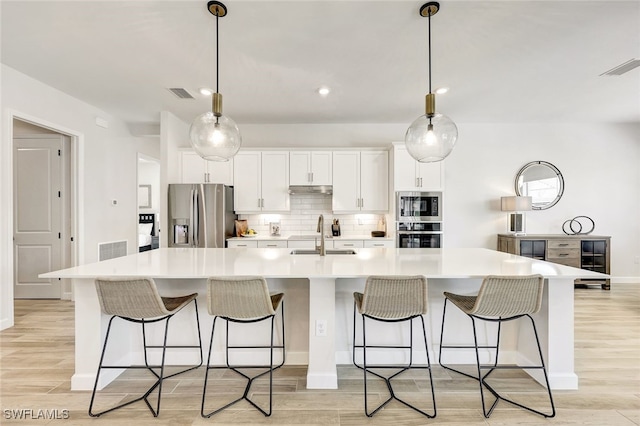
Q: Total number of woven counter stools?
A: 4